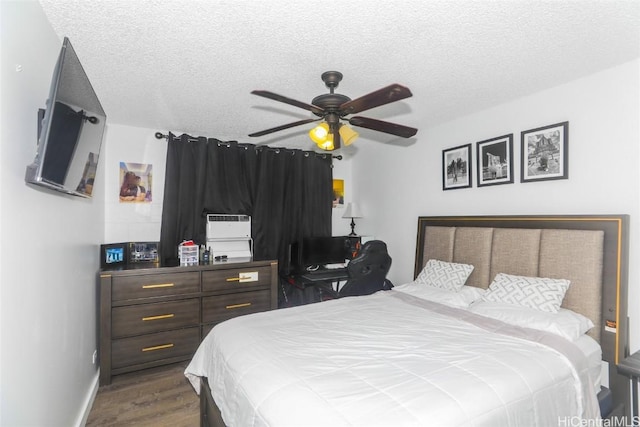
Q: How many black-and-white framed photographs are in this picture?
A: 3